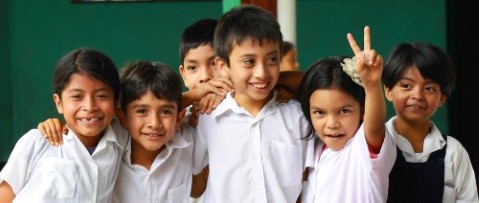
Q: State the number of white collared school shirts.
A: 5